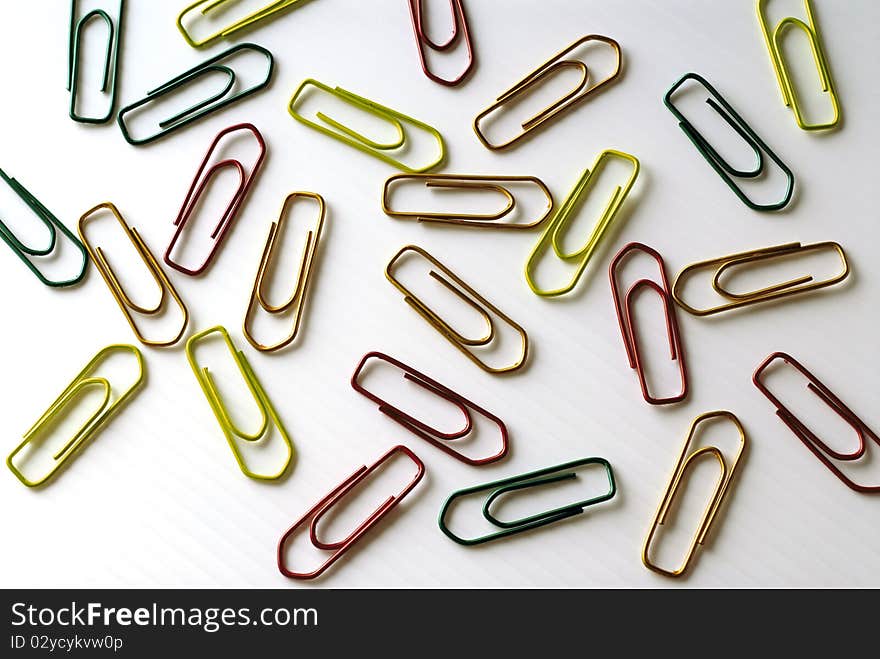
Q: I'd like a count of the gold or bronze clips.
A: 7